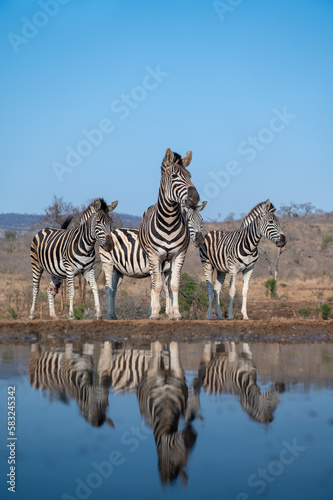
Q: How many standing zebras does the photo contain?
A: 4